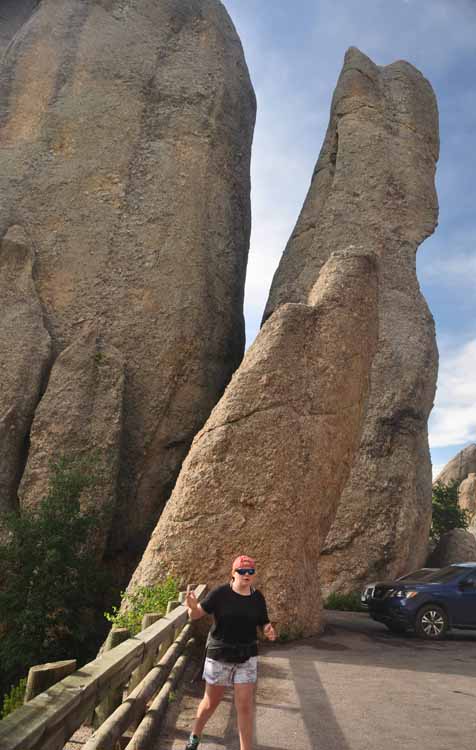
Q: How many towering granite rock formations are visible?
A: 3